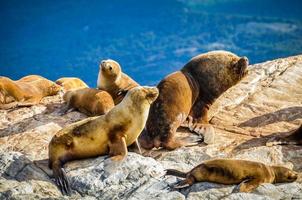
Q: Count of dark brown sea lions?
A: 1